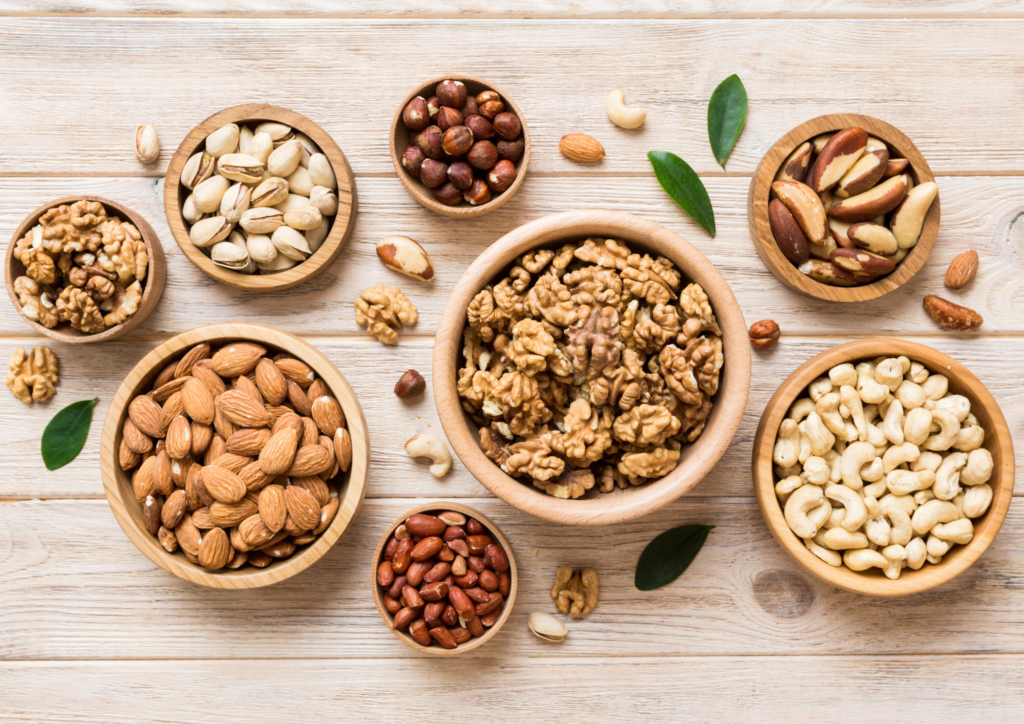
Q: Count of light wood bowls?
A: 8